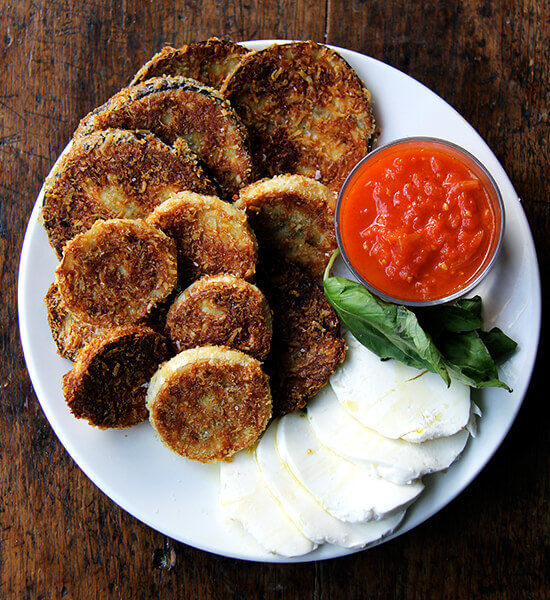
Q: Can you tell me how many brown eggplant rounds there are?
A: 12